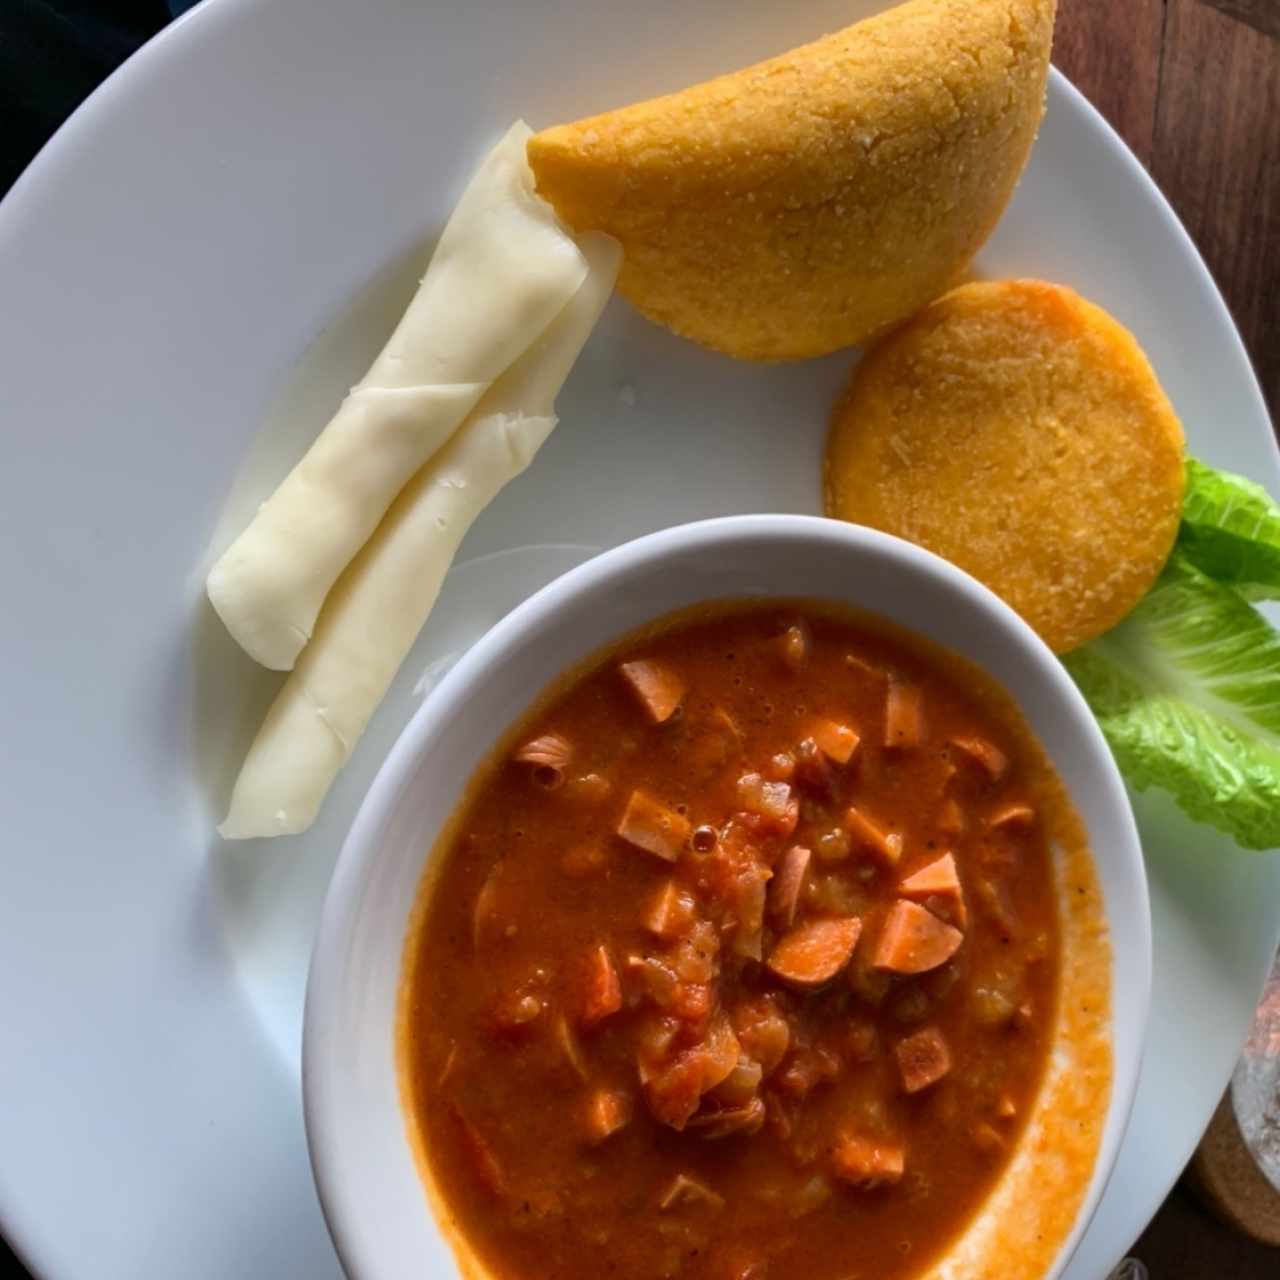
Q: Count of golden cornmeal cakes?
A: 2